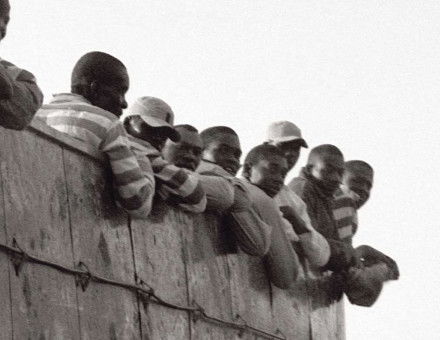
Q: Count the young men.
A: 9